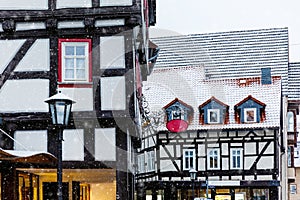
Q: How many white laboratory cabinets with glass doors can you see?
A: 0